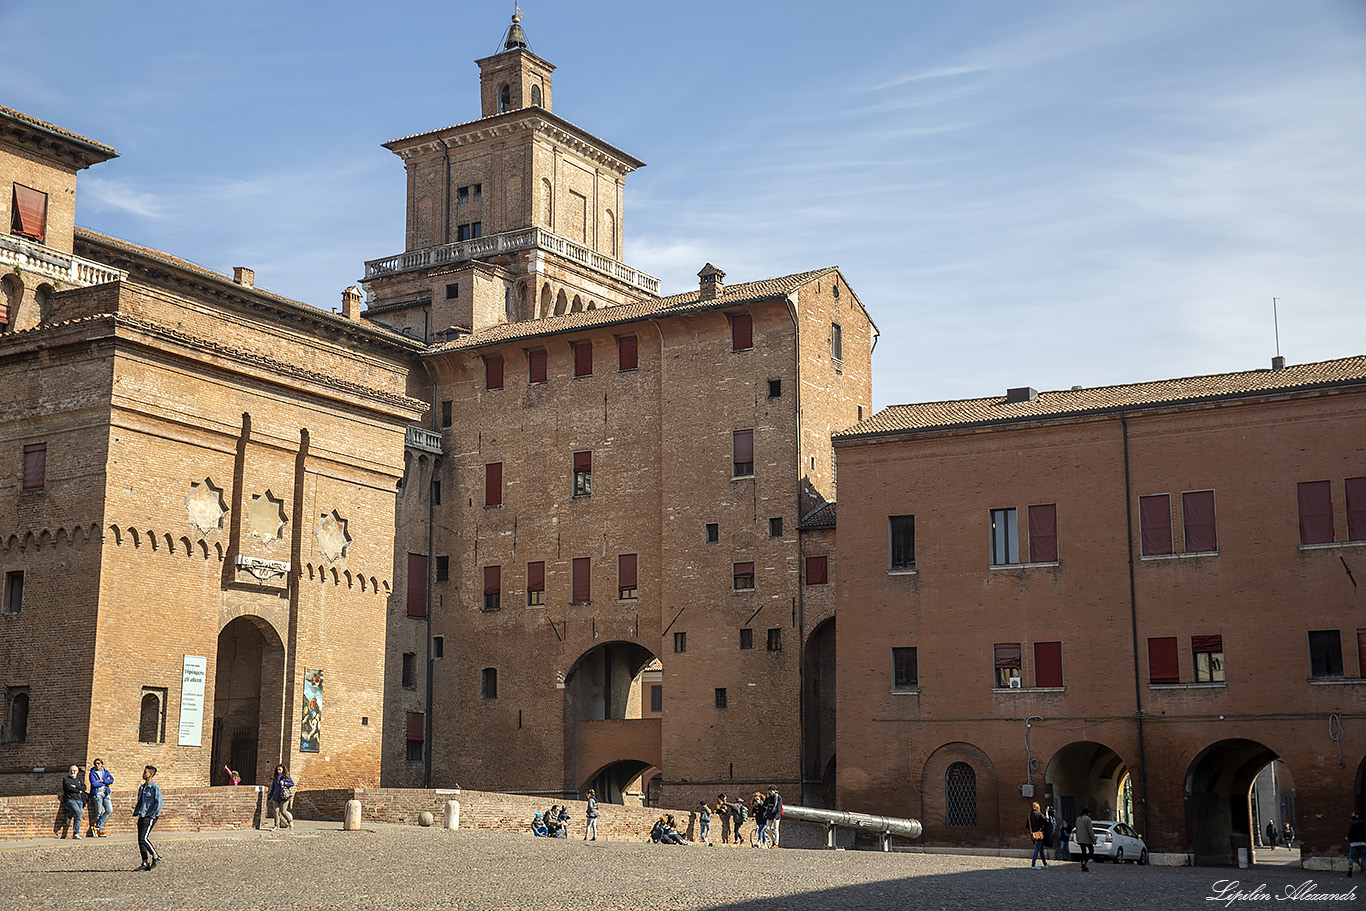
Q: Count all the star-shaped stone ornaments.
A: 3